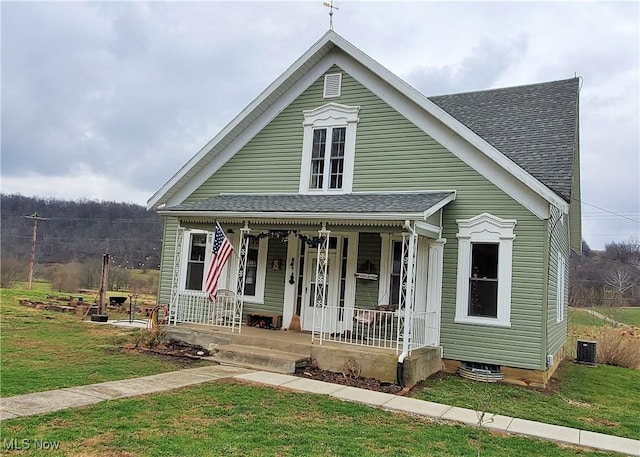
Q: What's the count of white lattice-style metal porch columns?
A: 4